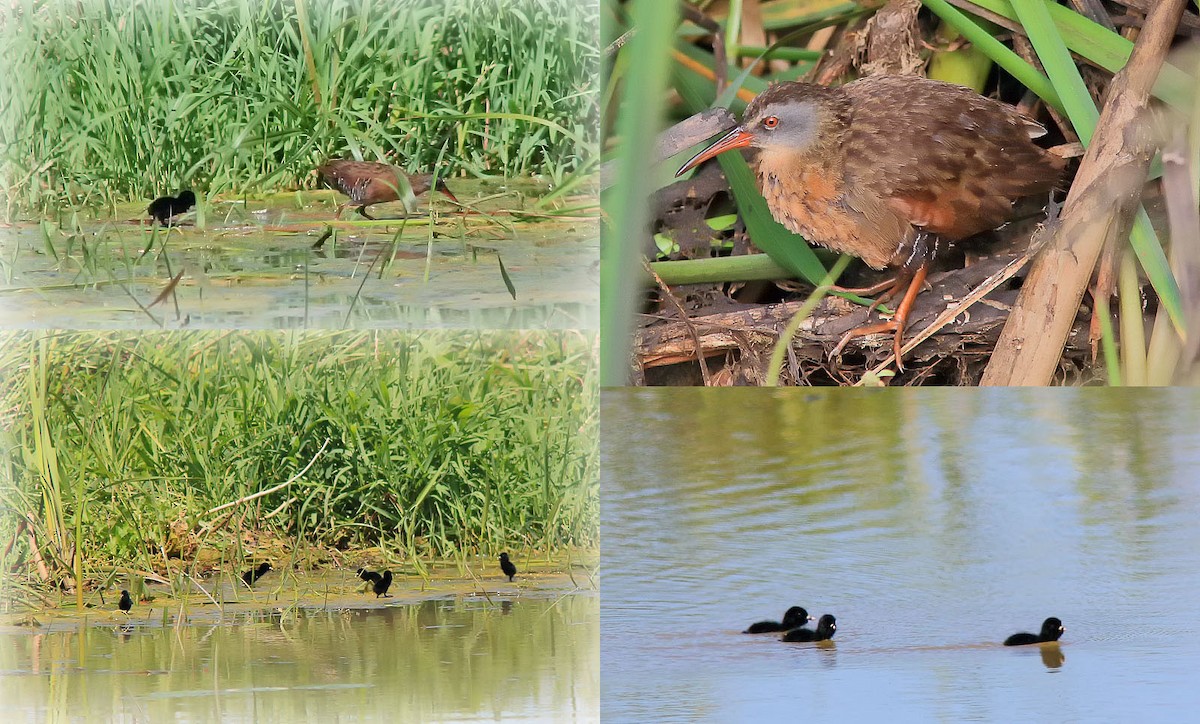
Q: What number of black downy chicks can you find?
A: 9